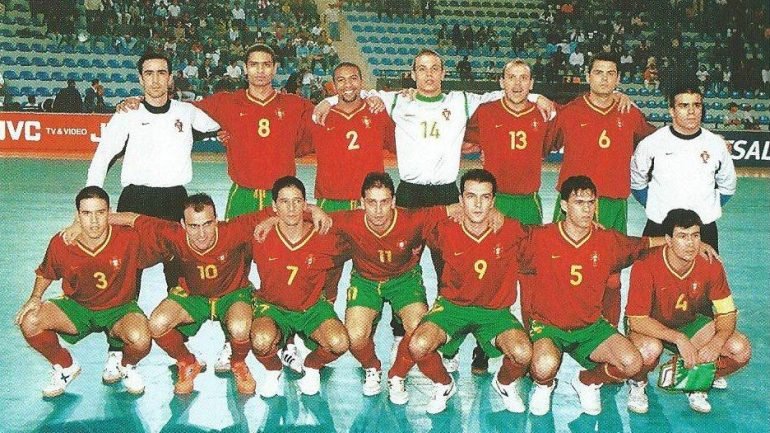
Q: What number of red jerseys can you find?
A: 11